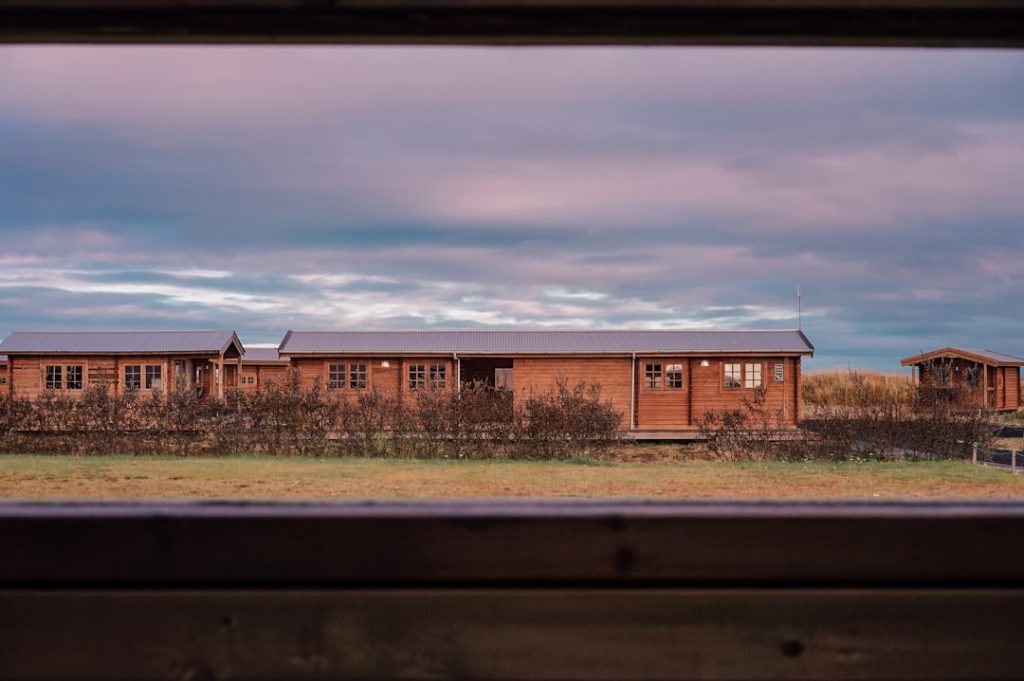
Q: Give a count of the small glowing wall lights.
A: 2